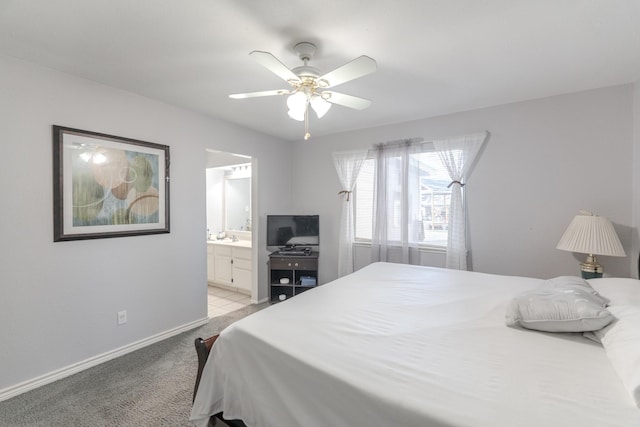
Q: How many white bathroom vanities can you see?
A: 1